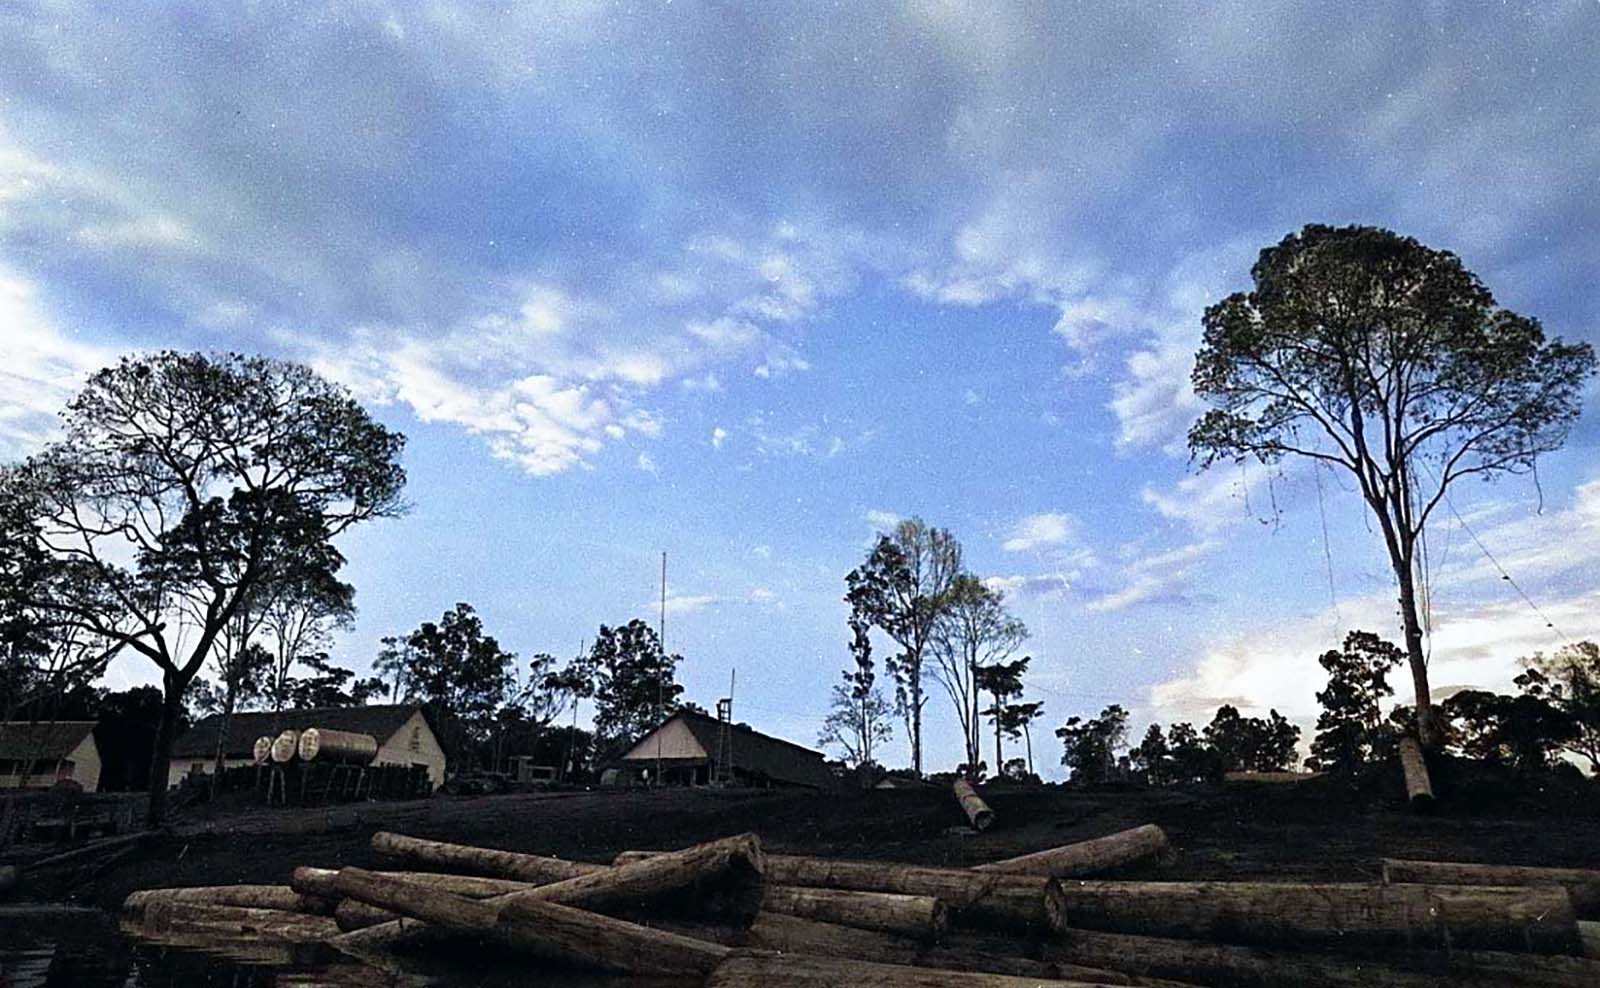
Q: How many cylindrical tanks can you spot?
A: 3